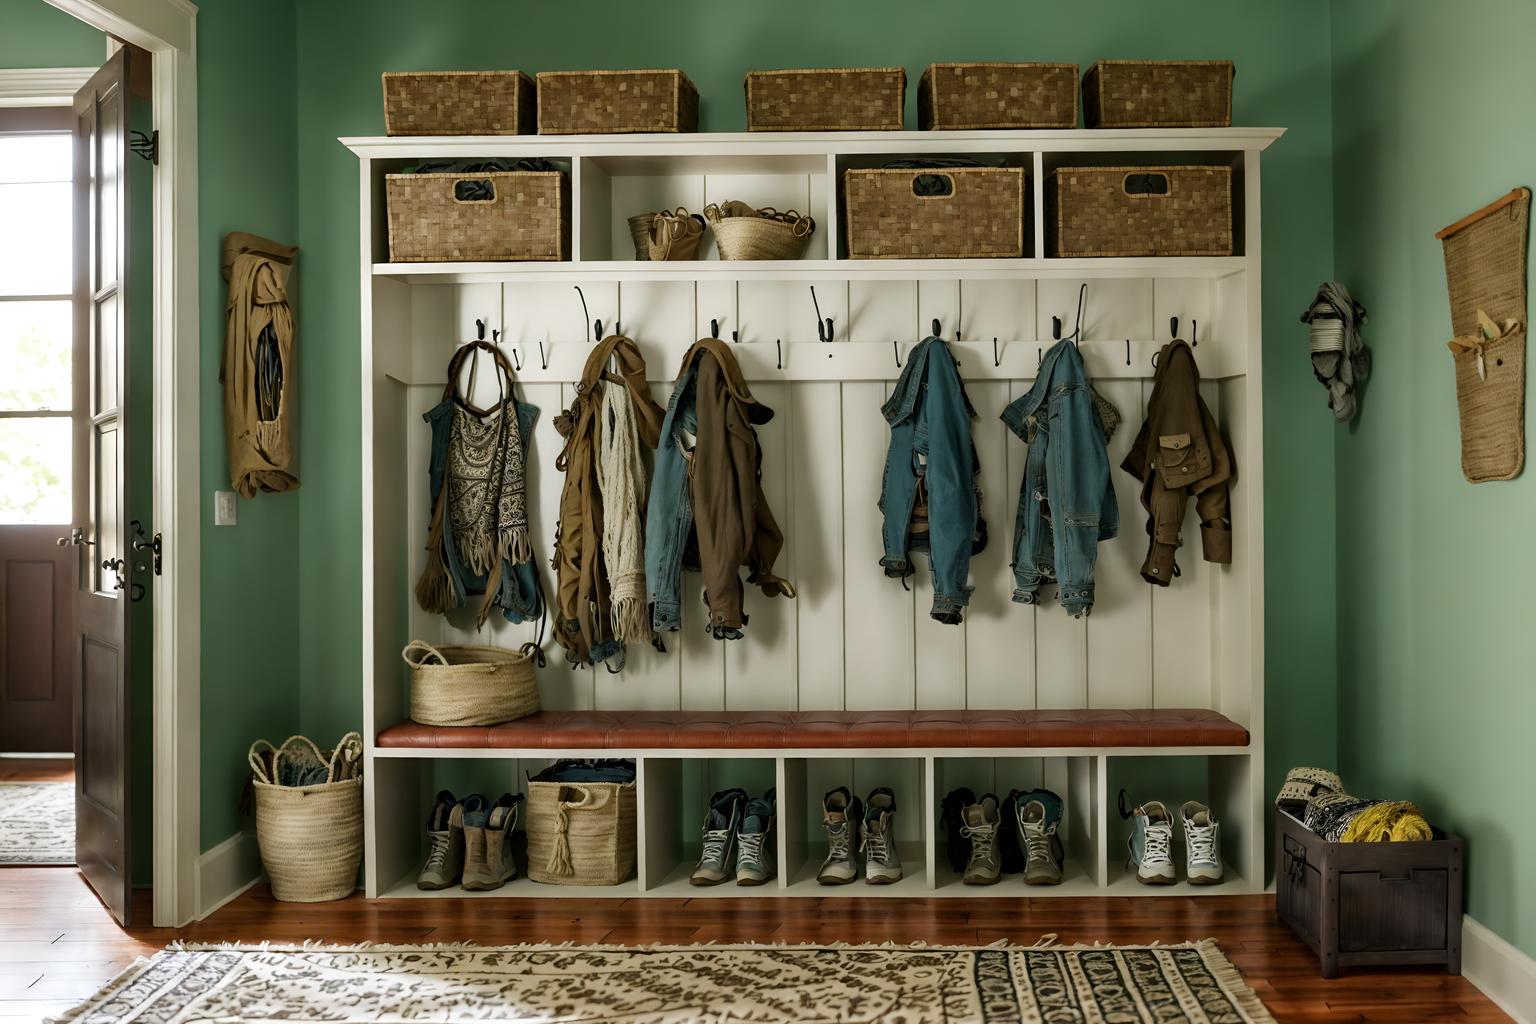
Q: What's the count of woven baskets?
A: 13